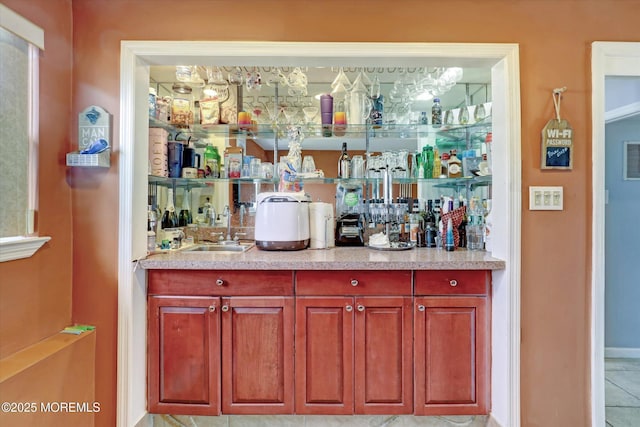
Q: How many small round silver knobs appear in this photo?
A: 8